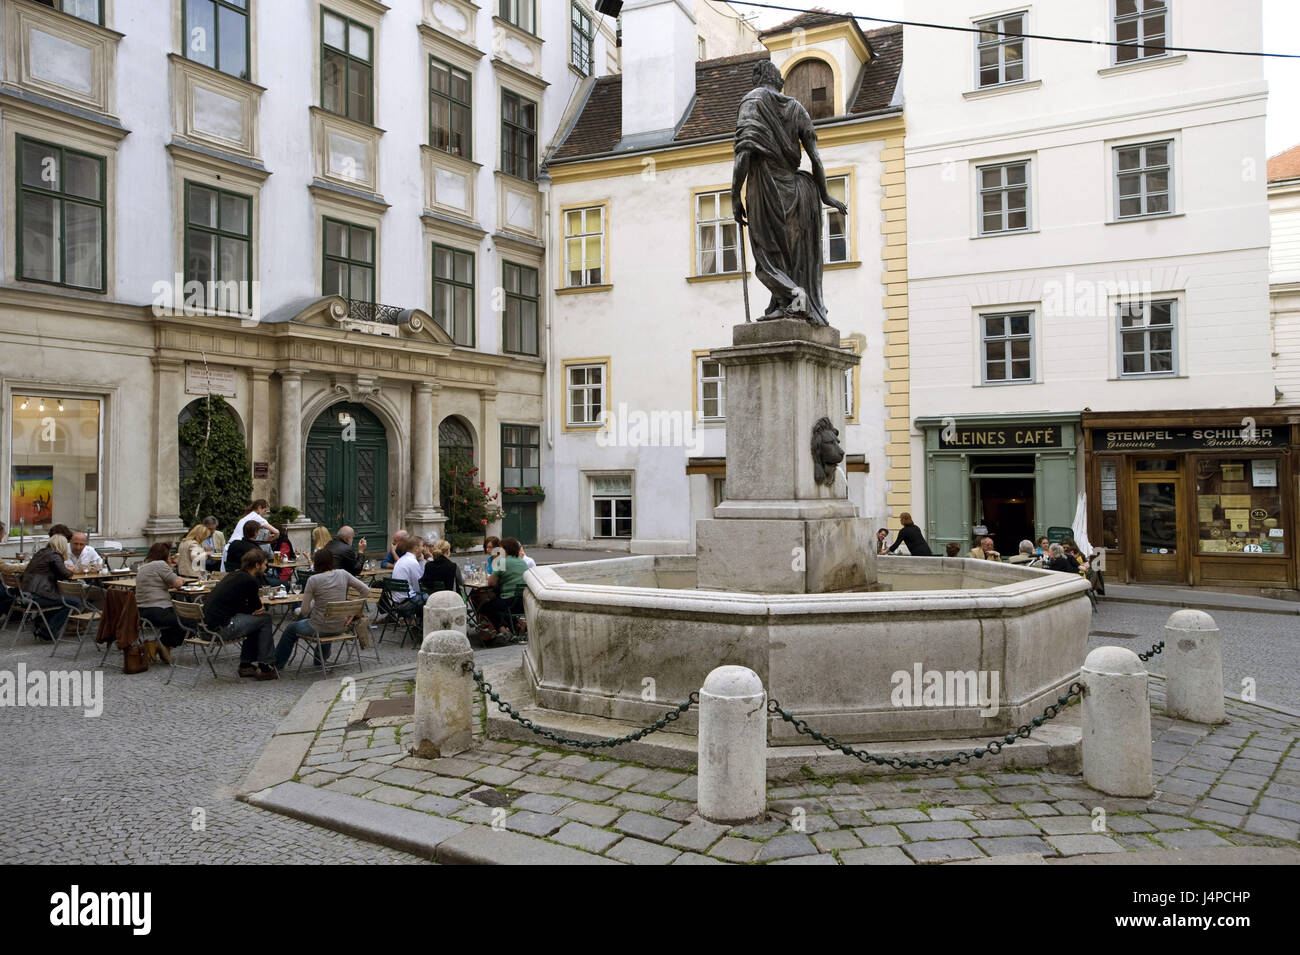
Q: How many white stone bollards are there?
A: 5